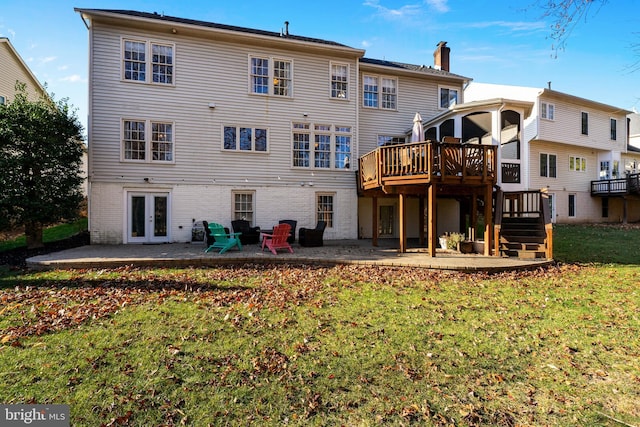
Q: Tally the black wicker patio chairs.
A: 4